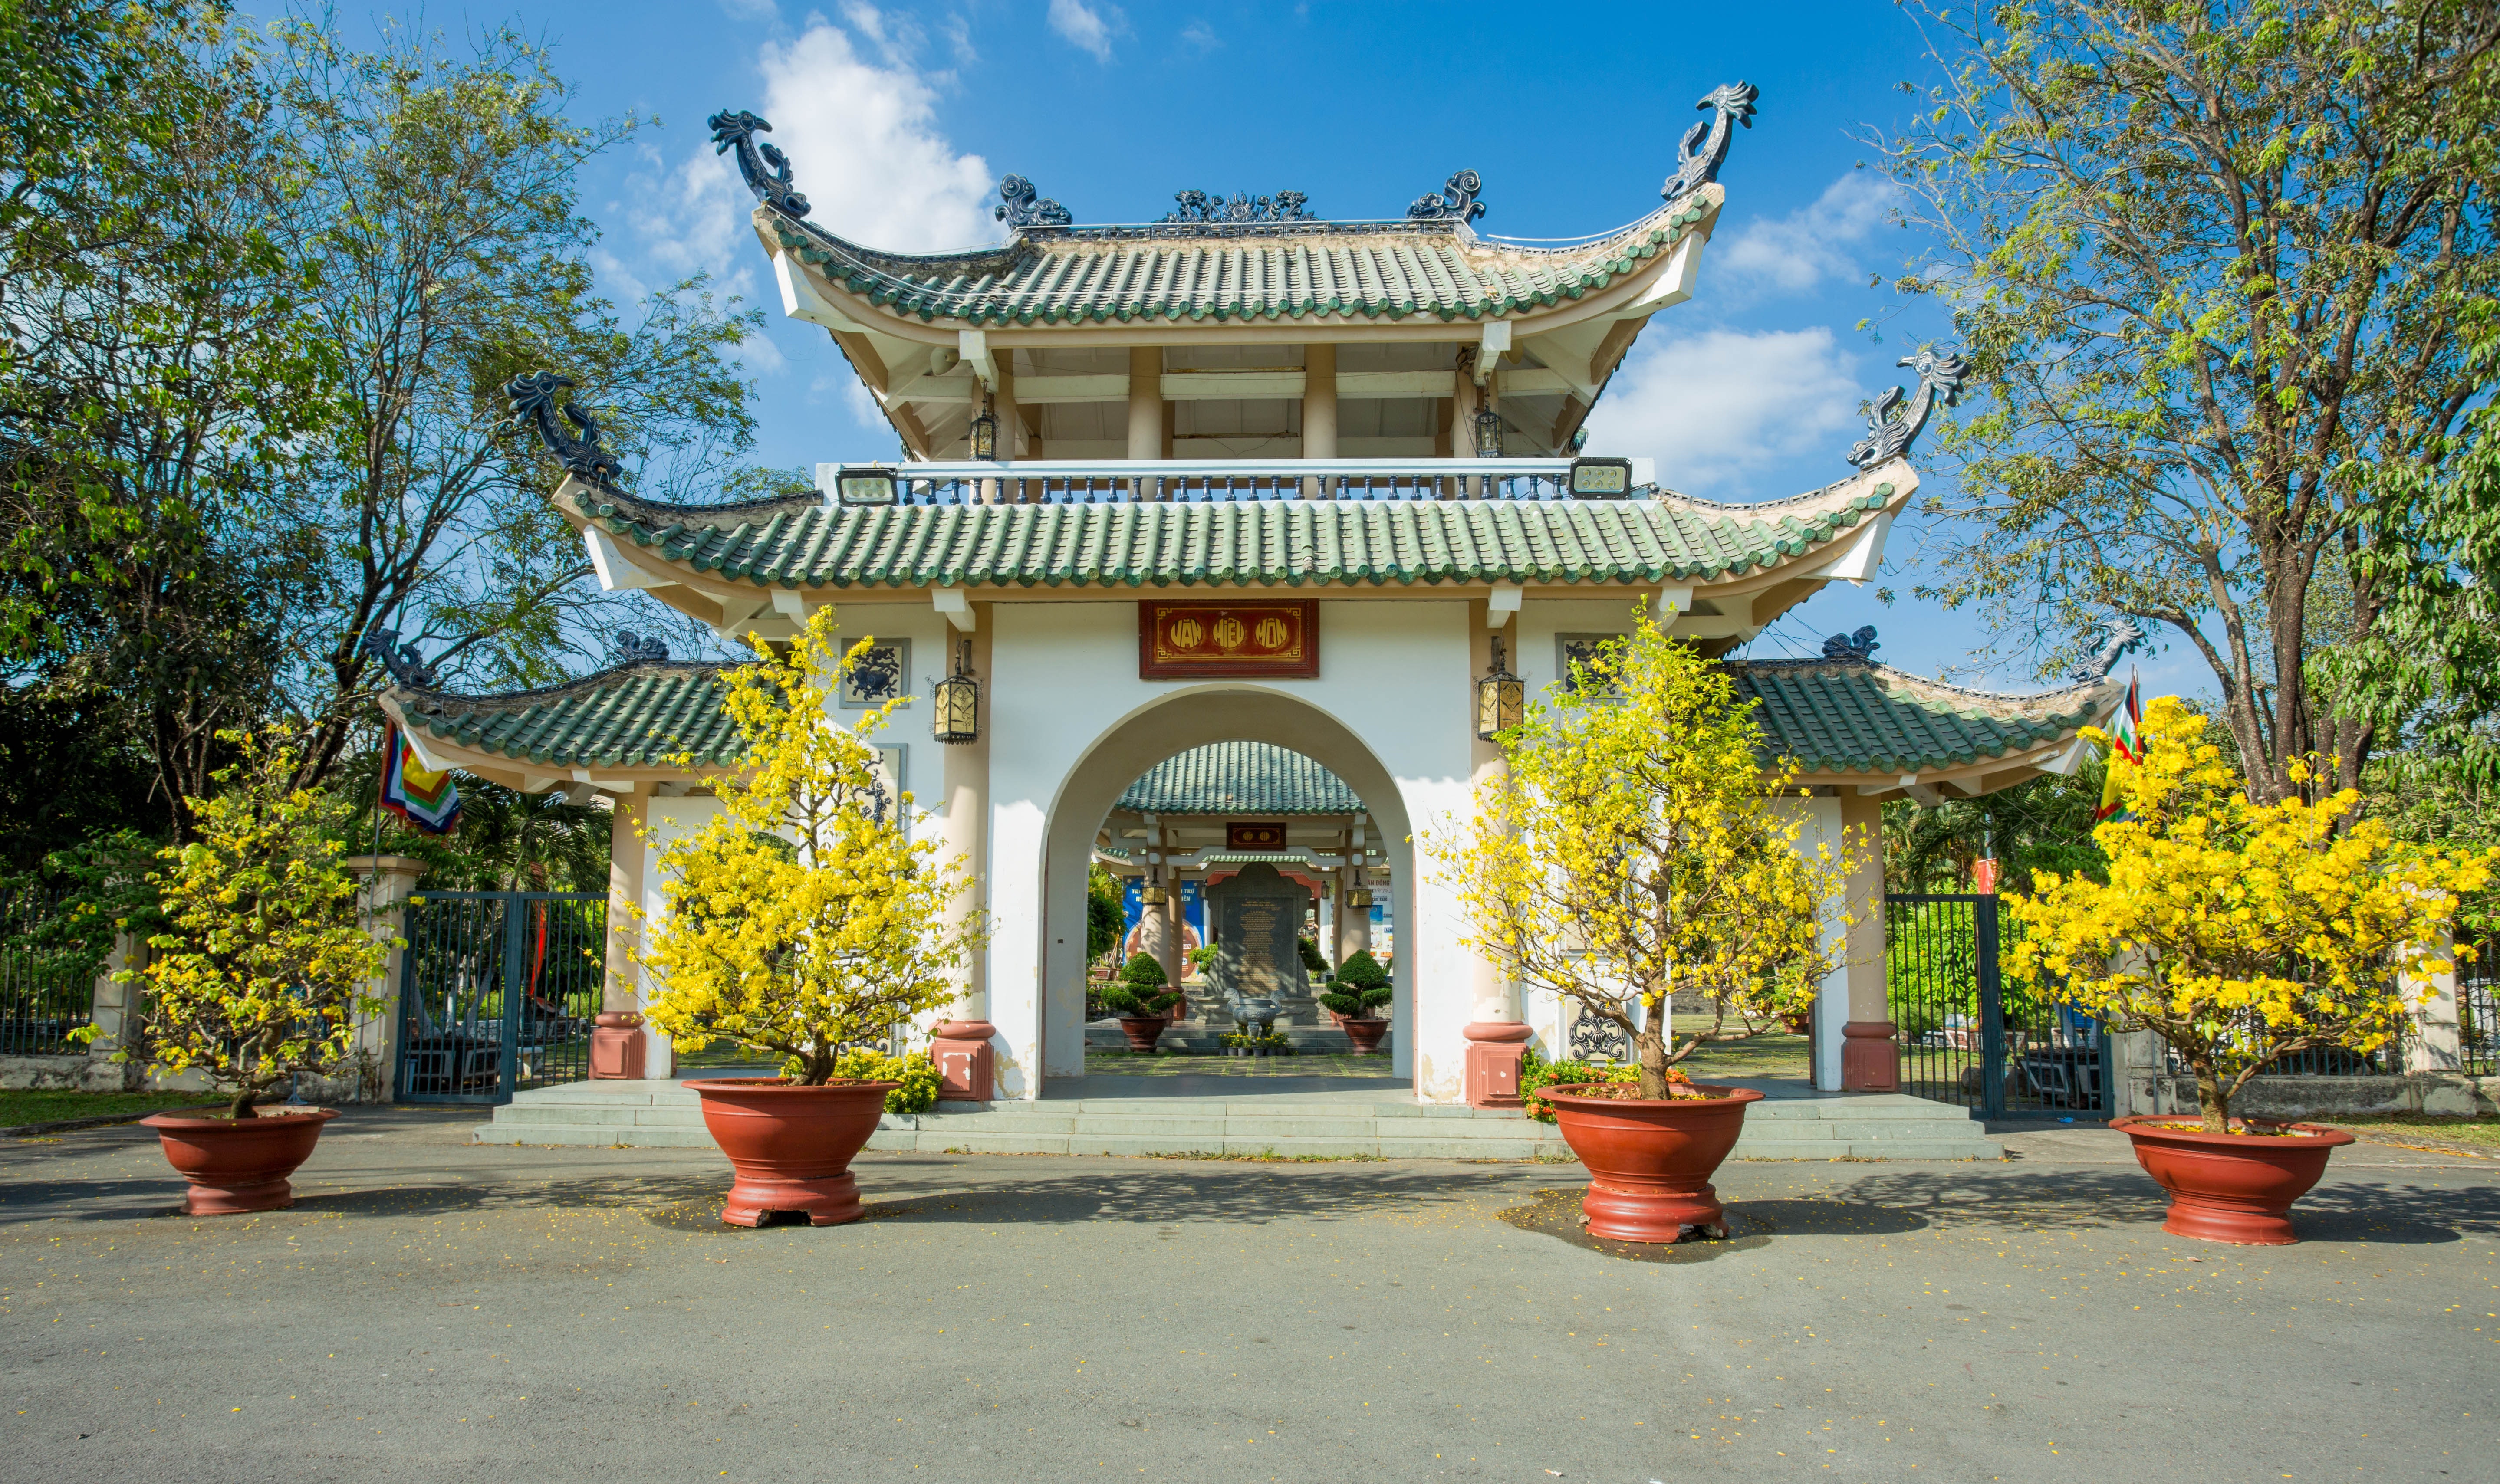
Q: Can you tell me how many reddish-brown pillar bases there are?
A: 4